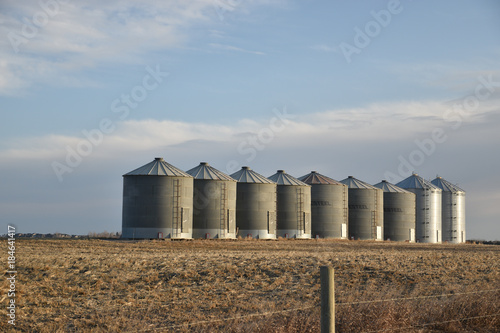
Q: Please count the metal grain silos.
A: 9